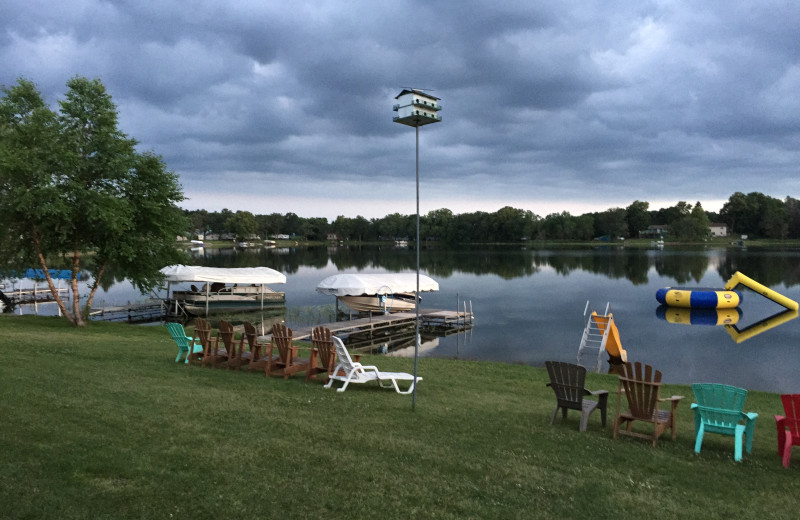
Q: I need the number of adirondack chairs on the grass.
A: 10